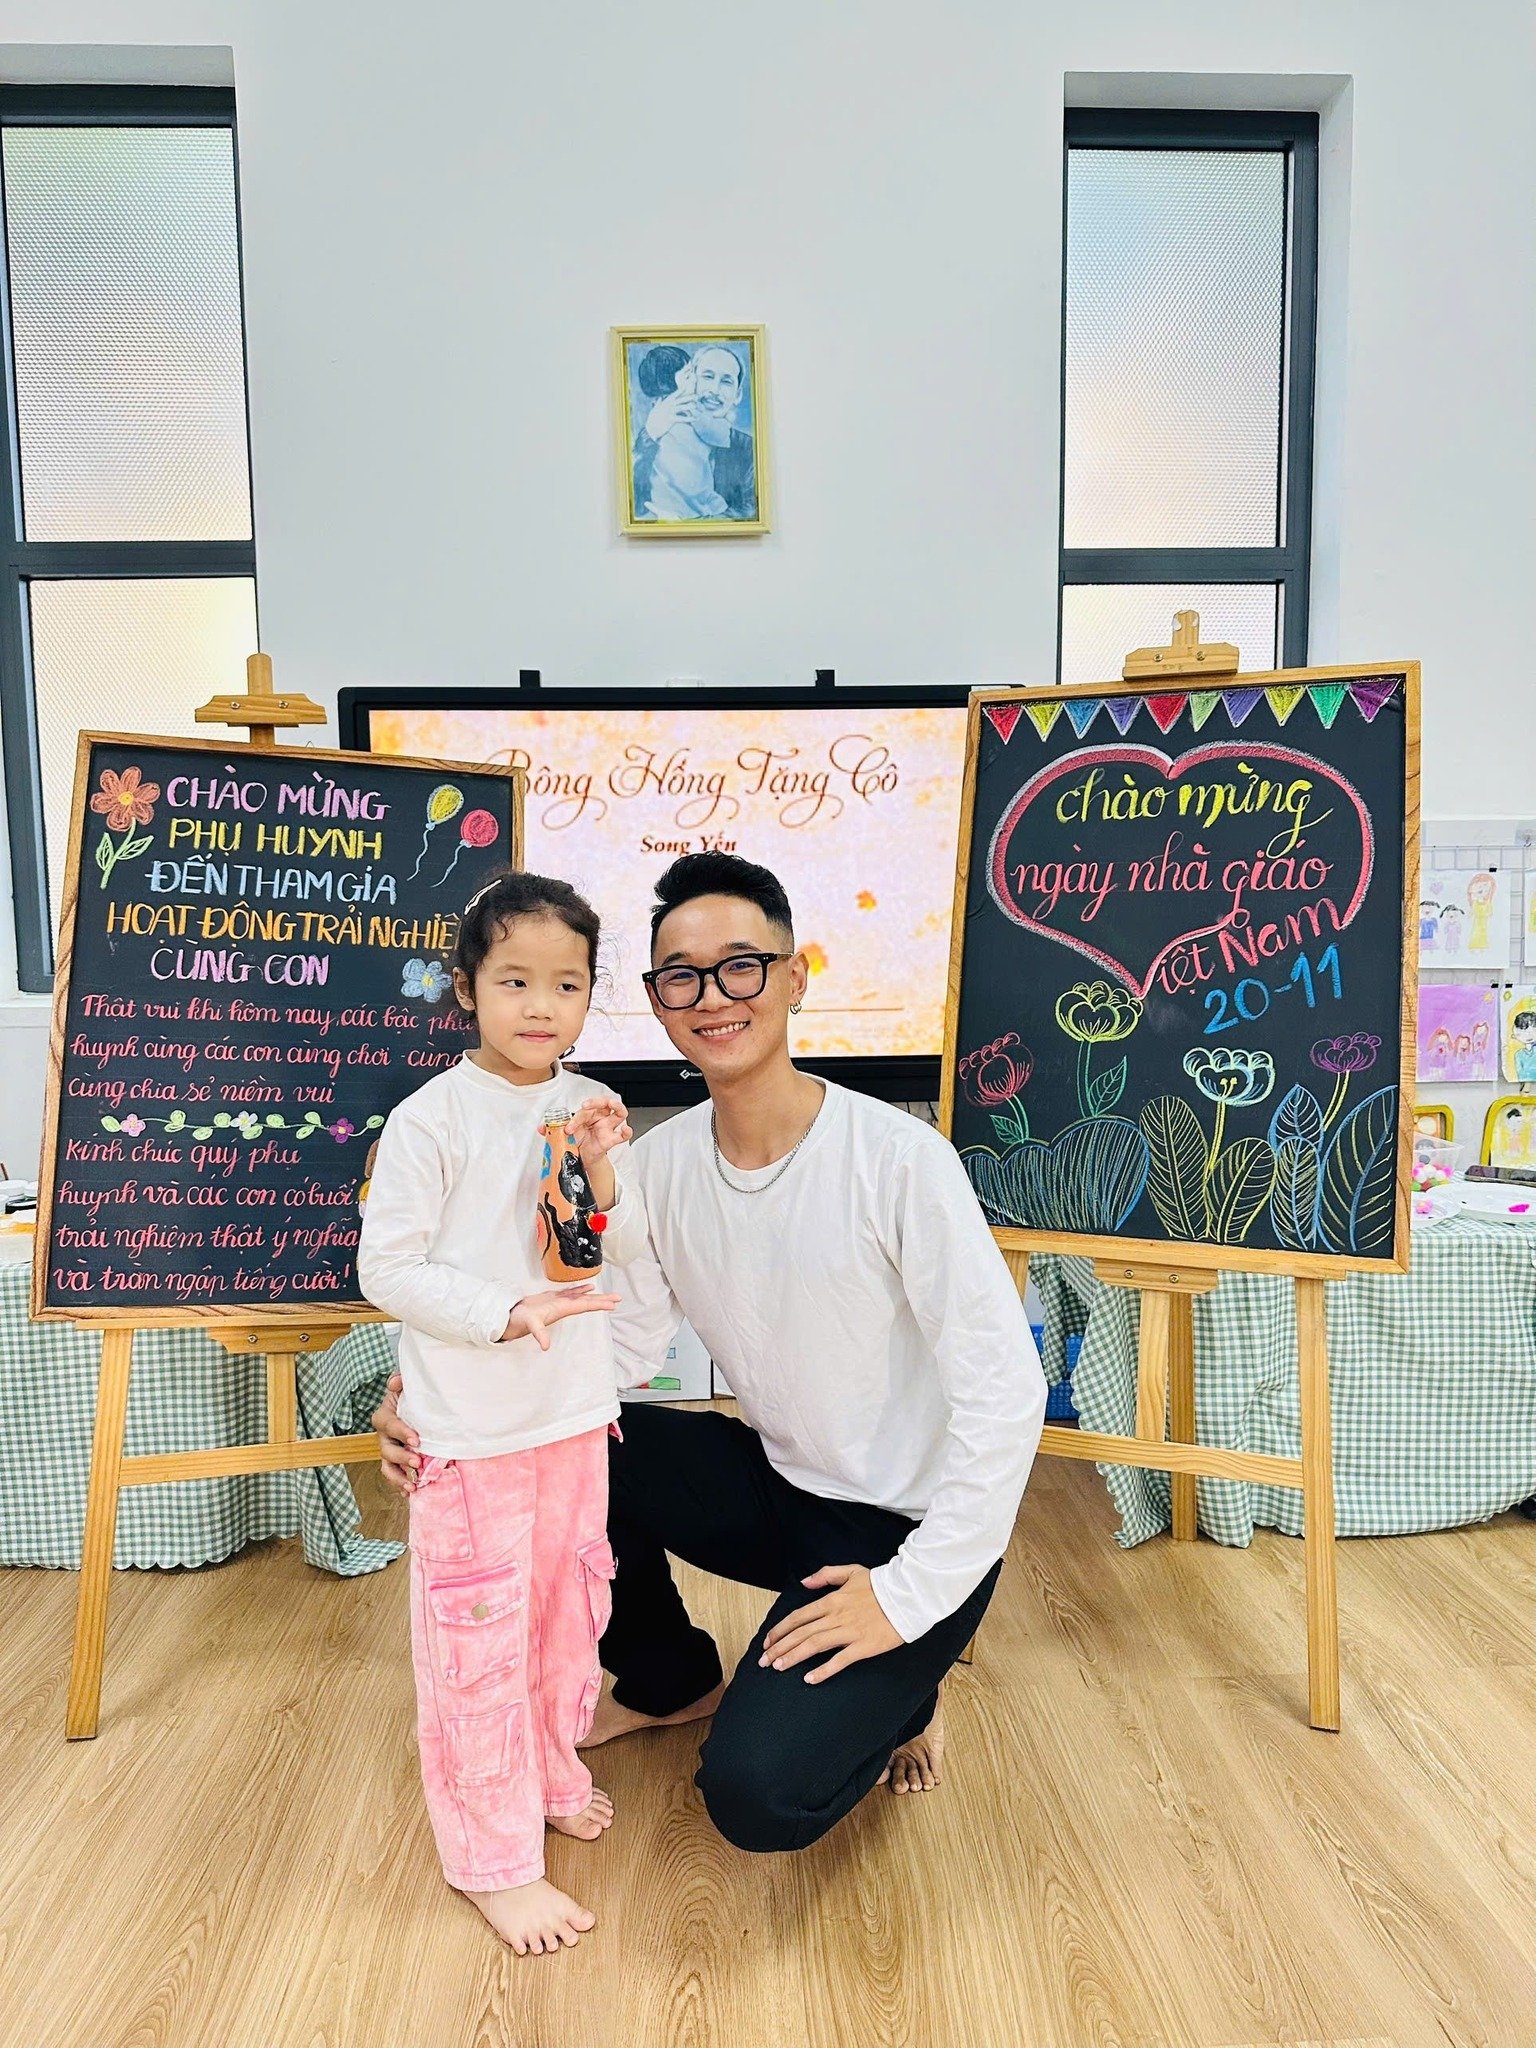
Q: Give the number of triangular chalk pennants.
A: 10